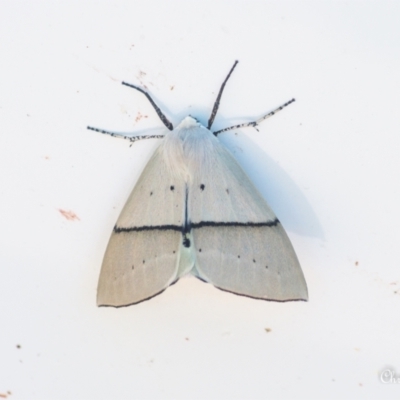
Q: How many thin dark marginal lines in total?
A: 2